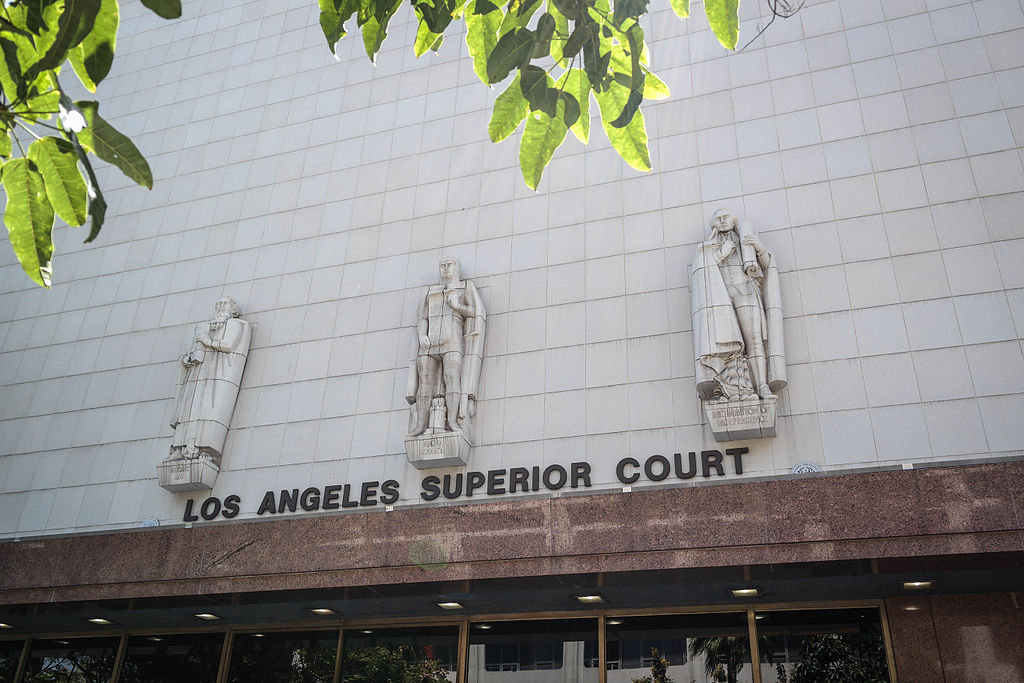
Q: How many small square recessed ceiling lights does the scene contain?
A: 8